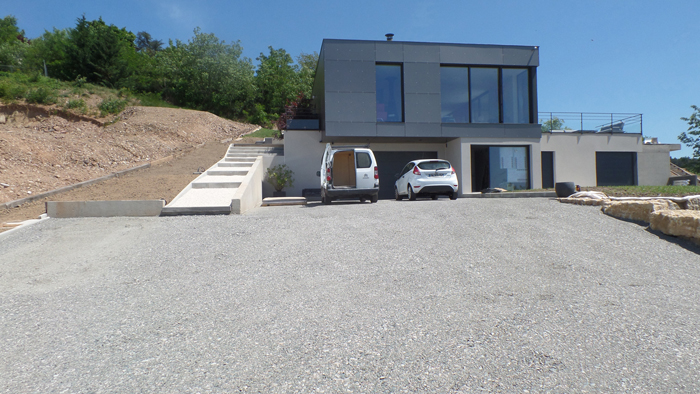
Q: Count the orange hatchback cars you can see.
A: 0